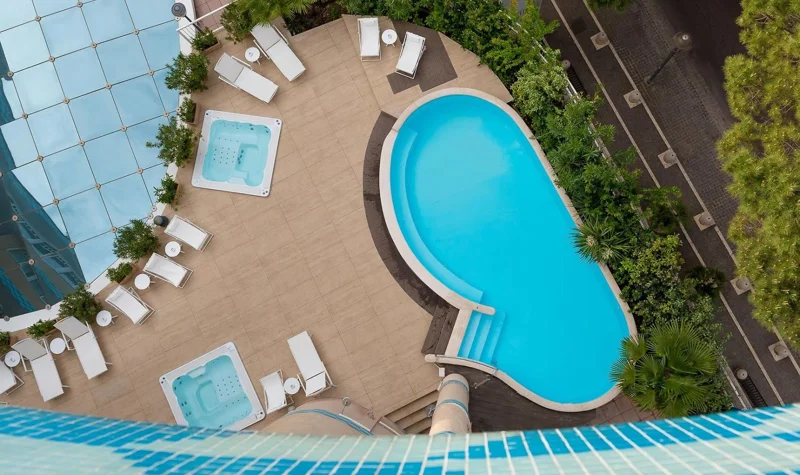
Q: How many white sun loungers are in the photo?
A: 12